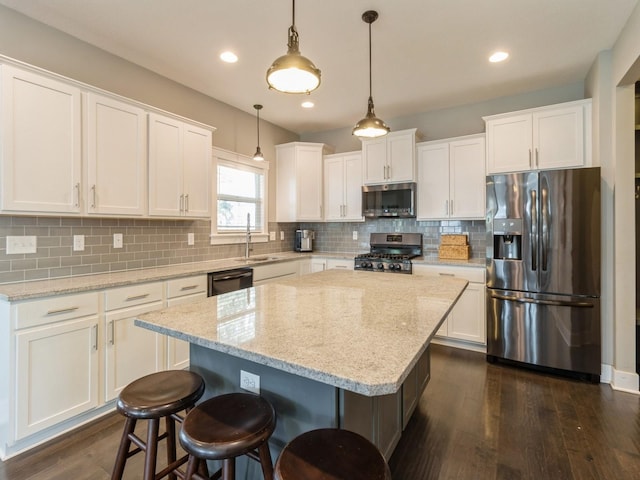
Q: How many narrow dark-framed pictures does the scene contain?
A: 0